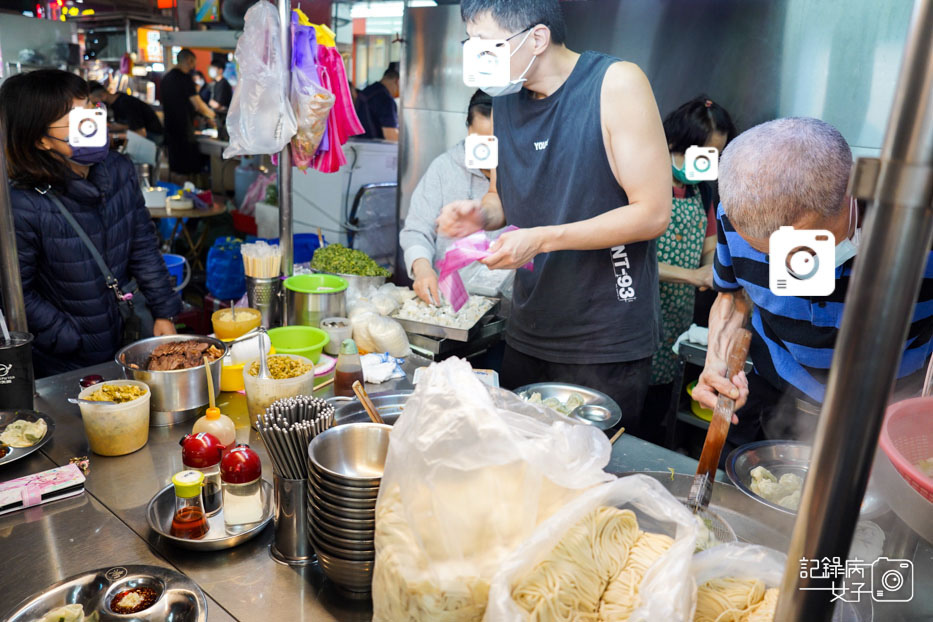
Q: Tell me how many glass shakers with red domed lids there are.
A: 2